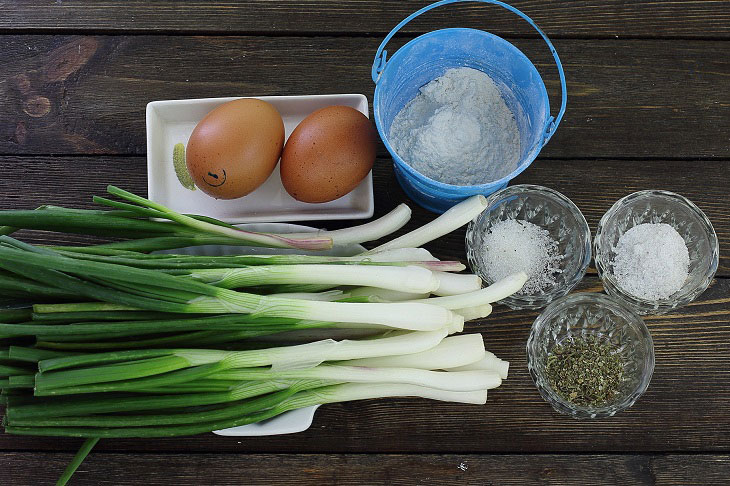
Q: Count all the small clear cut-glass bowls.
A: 3